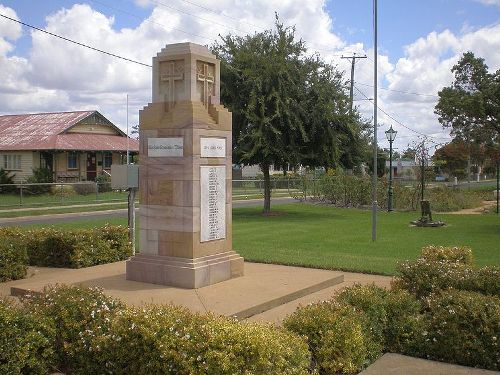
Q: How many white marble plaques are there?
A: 3